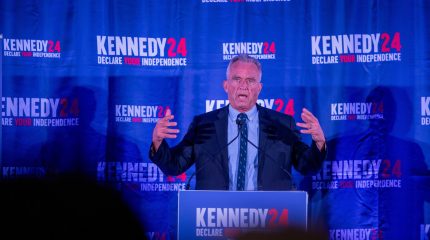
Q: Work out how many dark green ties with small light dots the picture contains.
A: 1